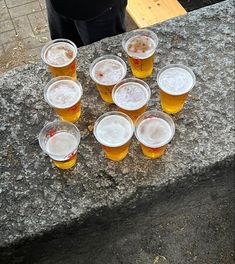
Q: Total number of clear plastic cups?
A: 9